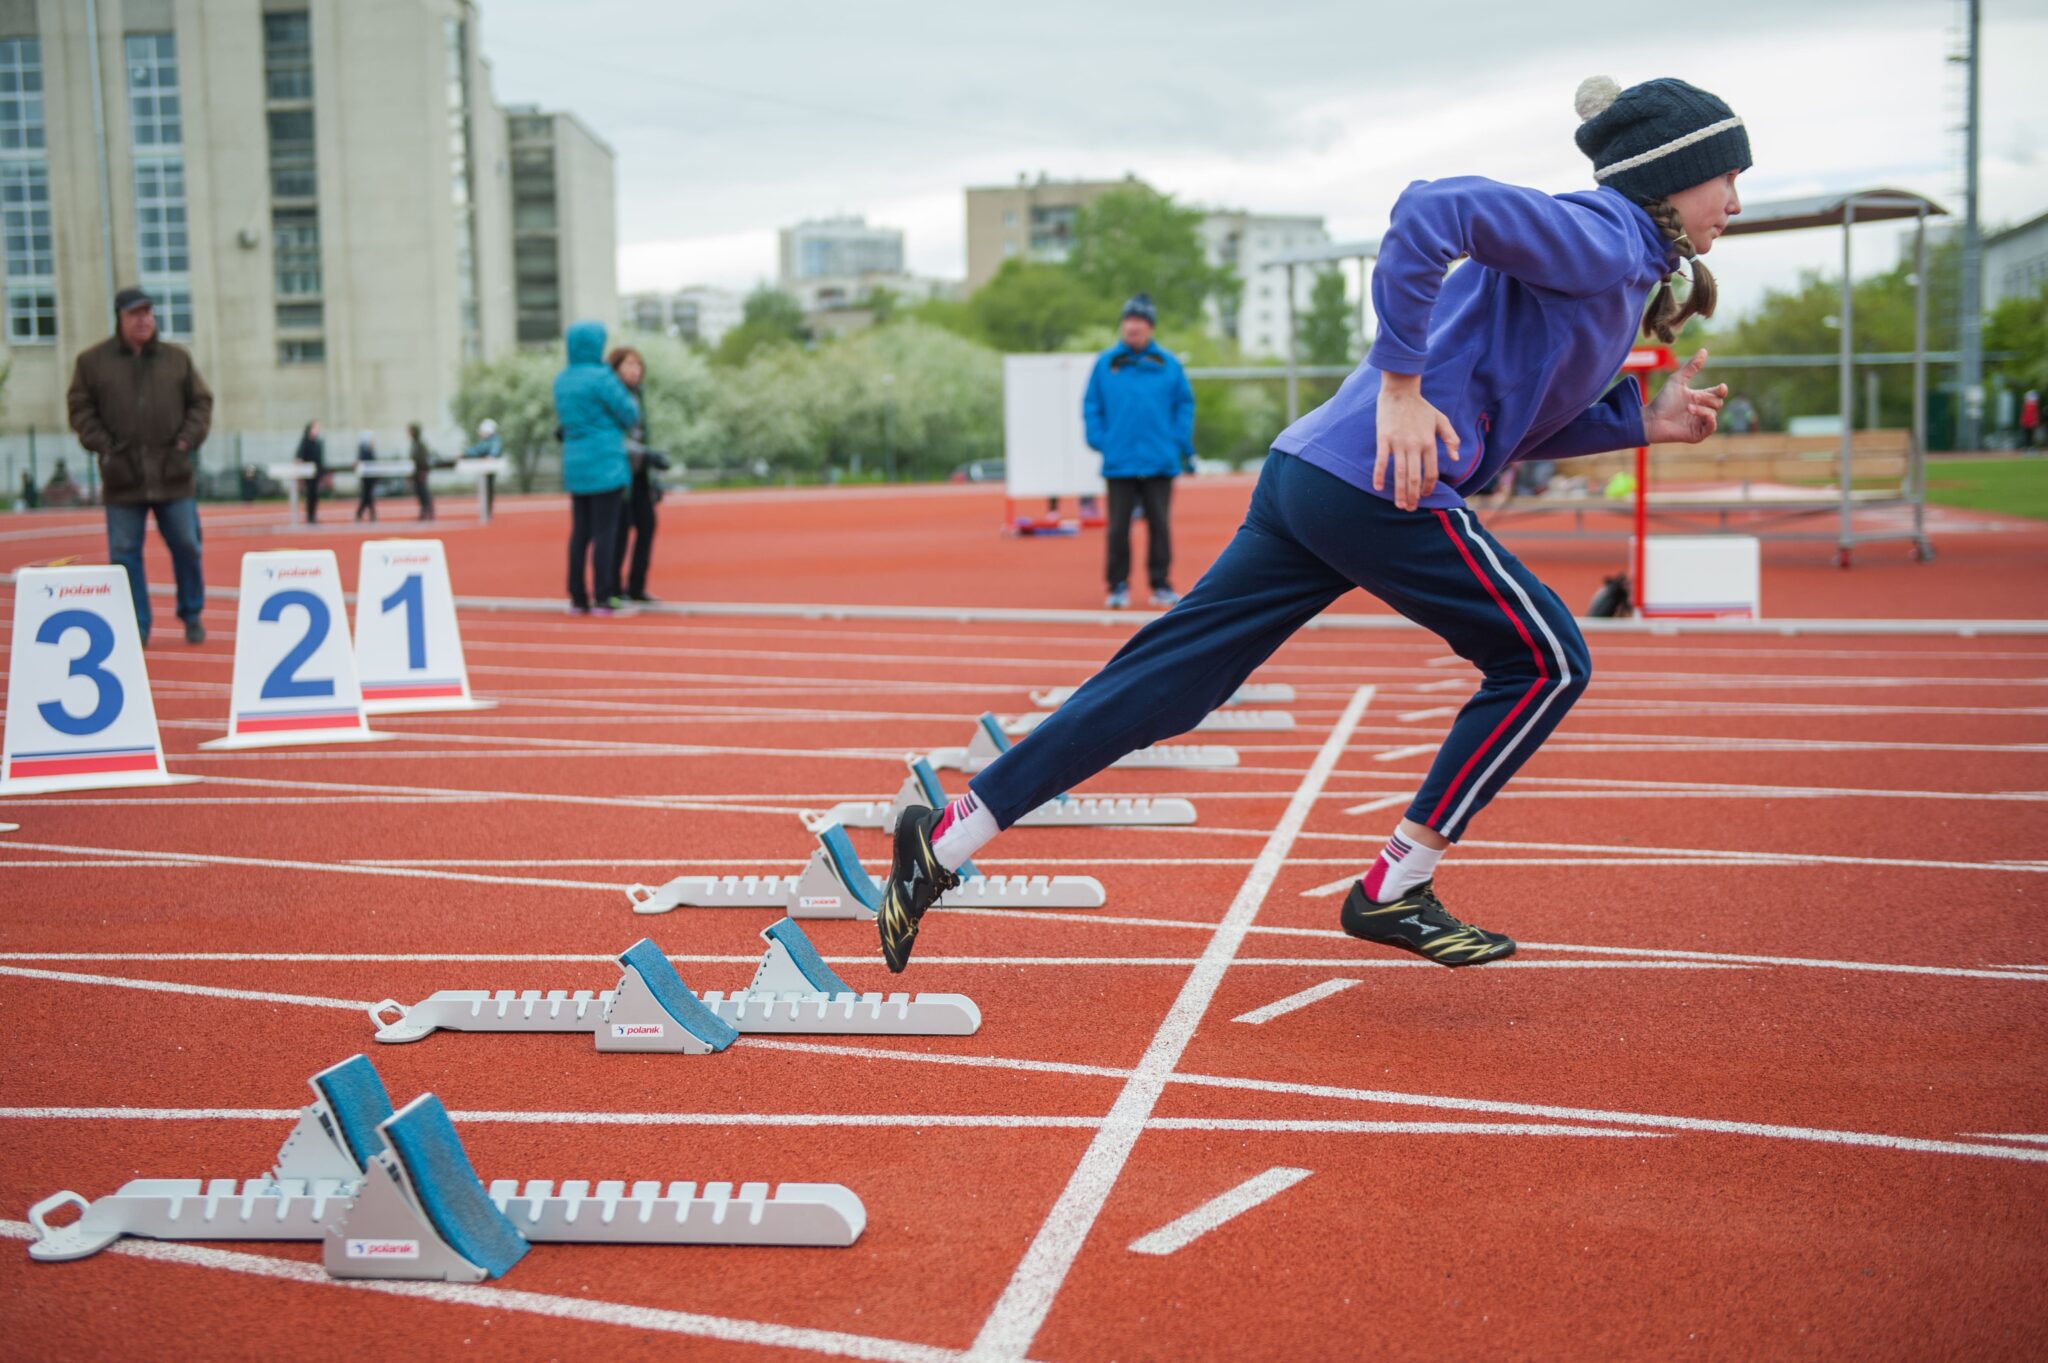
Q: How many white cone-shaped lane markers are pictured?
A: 3